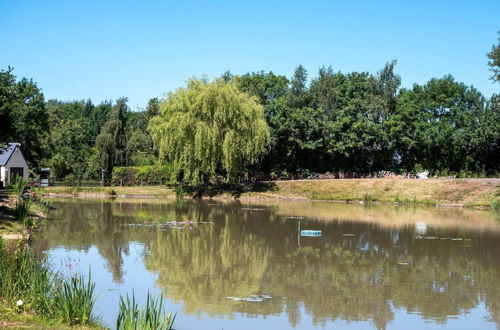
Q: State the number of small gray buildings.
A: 1